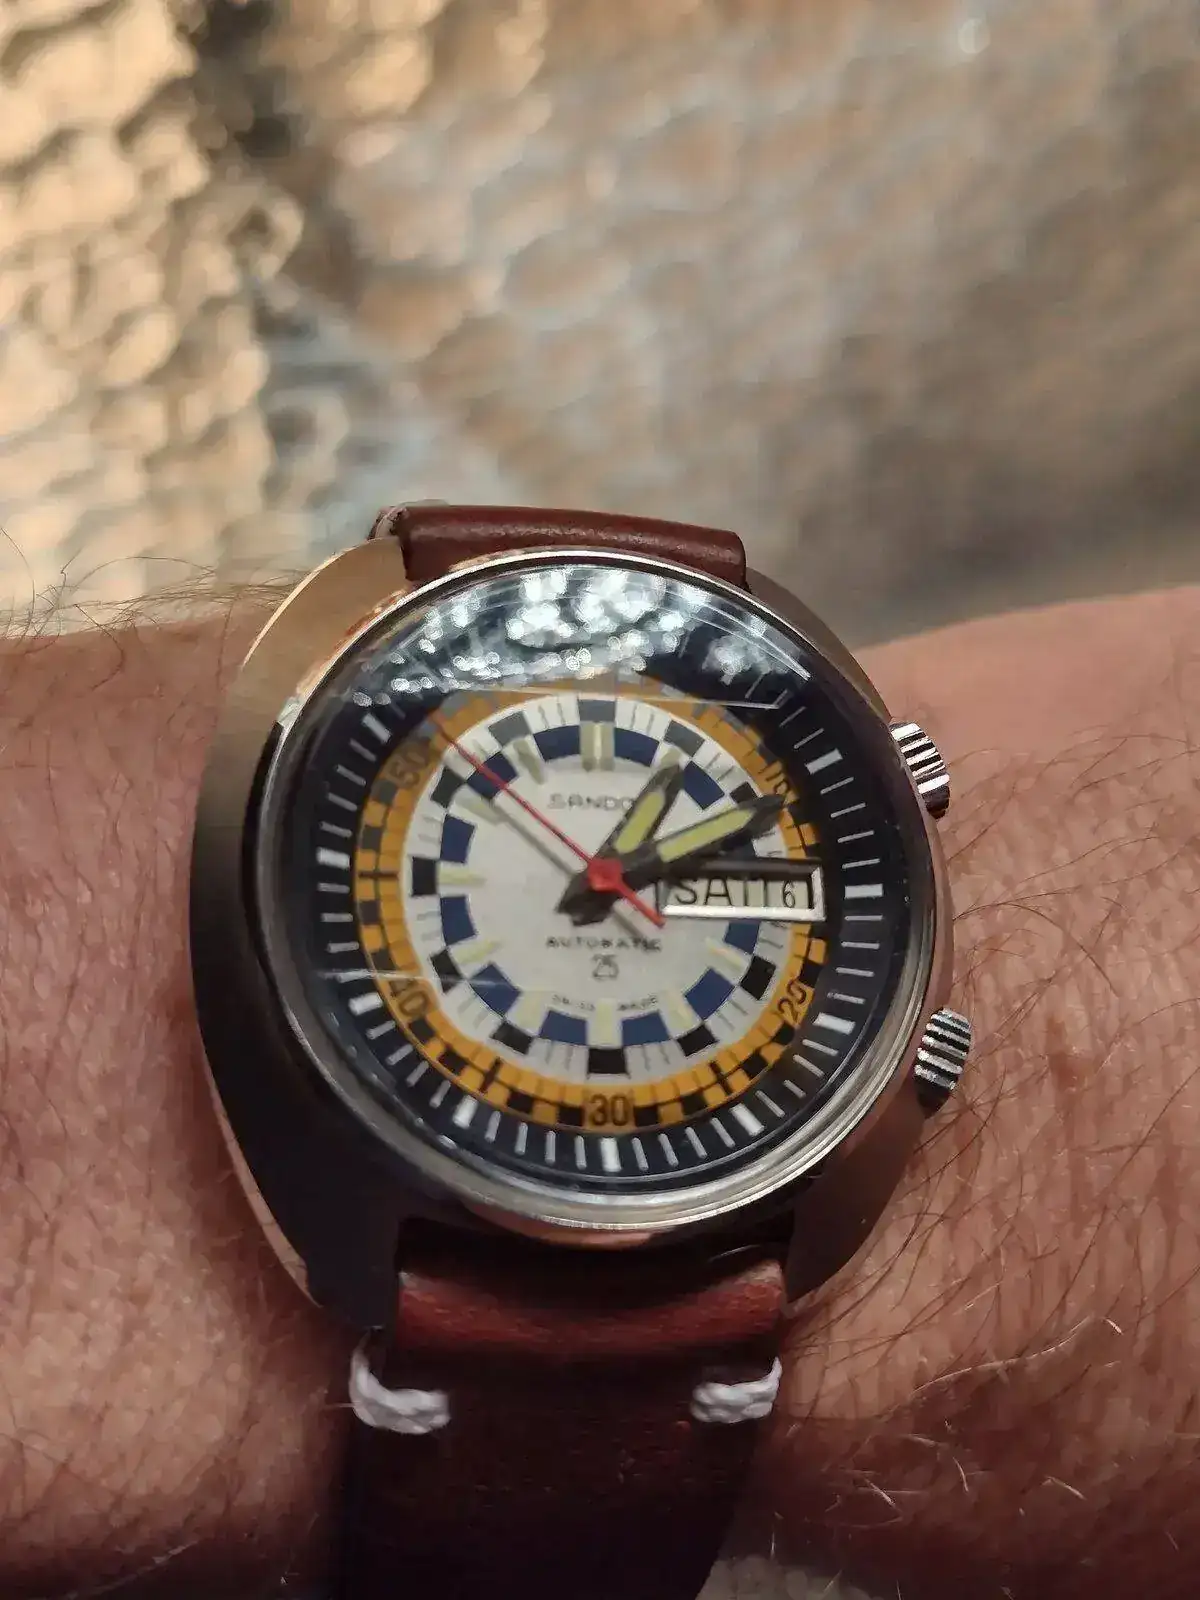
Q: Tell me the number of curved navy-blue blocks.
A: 11